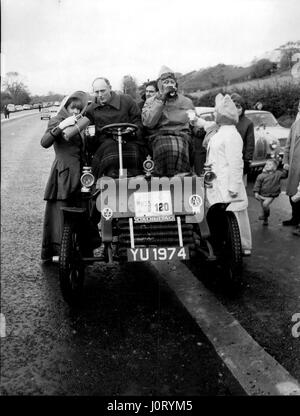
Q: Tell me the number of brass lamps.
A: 2